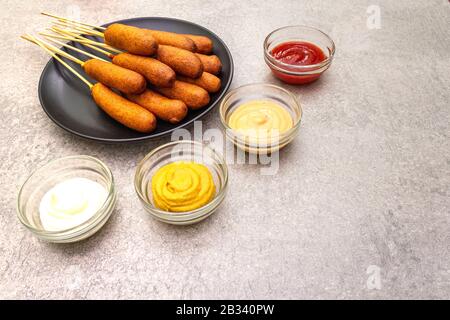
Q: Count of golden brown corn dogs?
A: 11